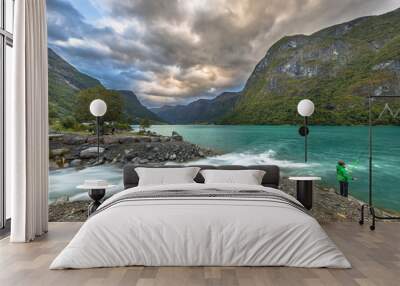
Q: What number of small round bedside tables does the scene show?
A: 2